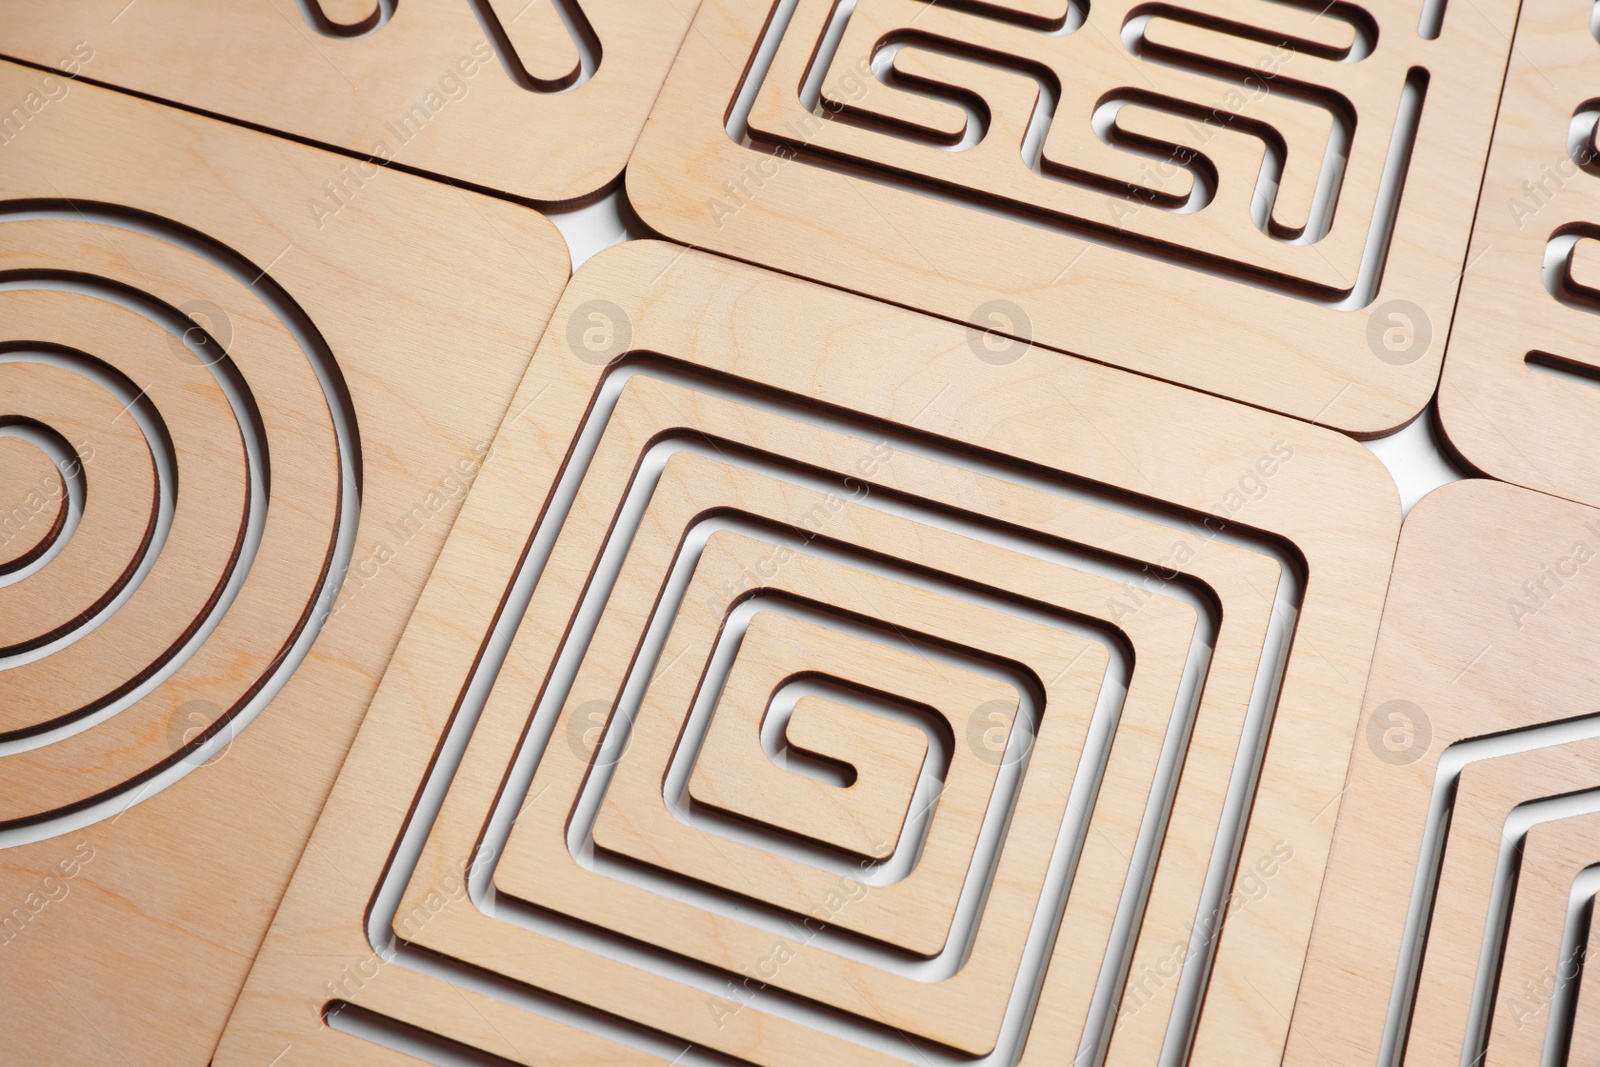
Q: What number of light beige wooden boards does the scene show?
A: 6